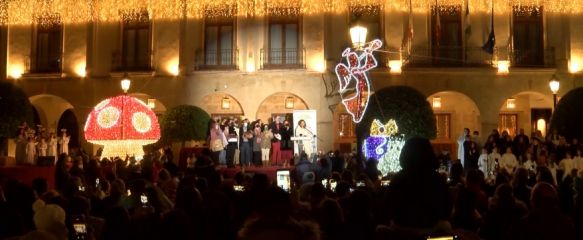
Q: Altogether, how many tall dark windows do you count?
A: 7